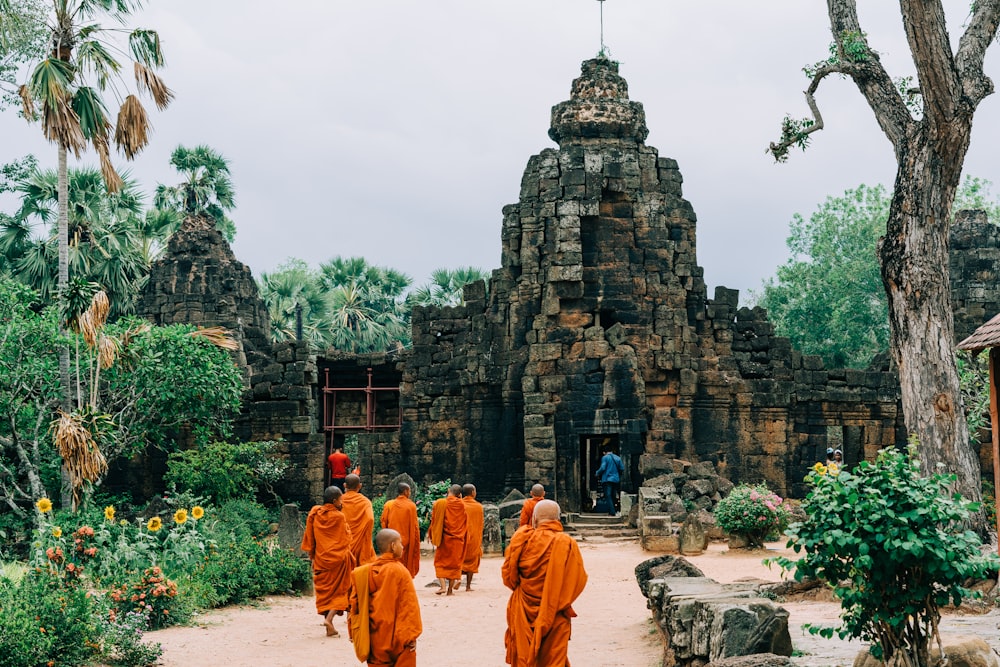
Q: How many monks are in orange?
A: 8